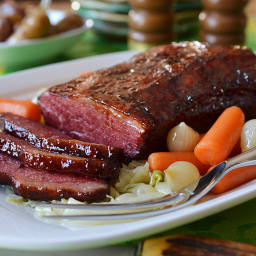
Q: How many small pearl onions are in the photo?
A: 3